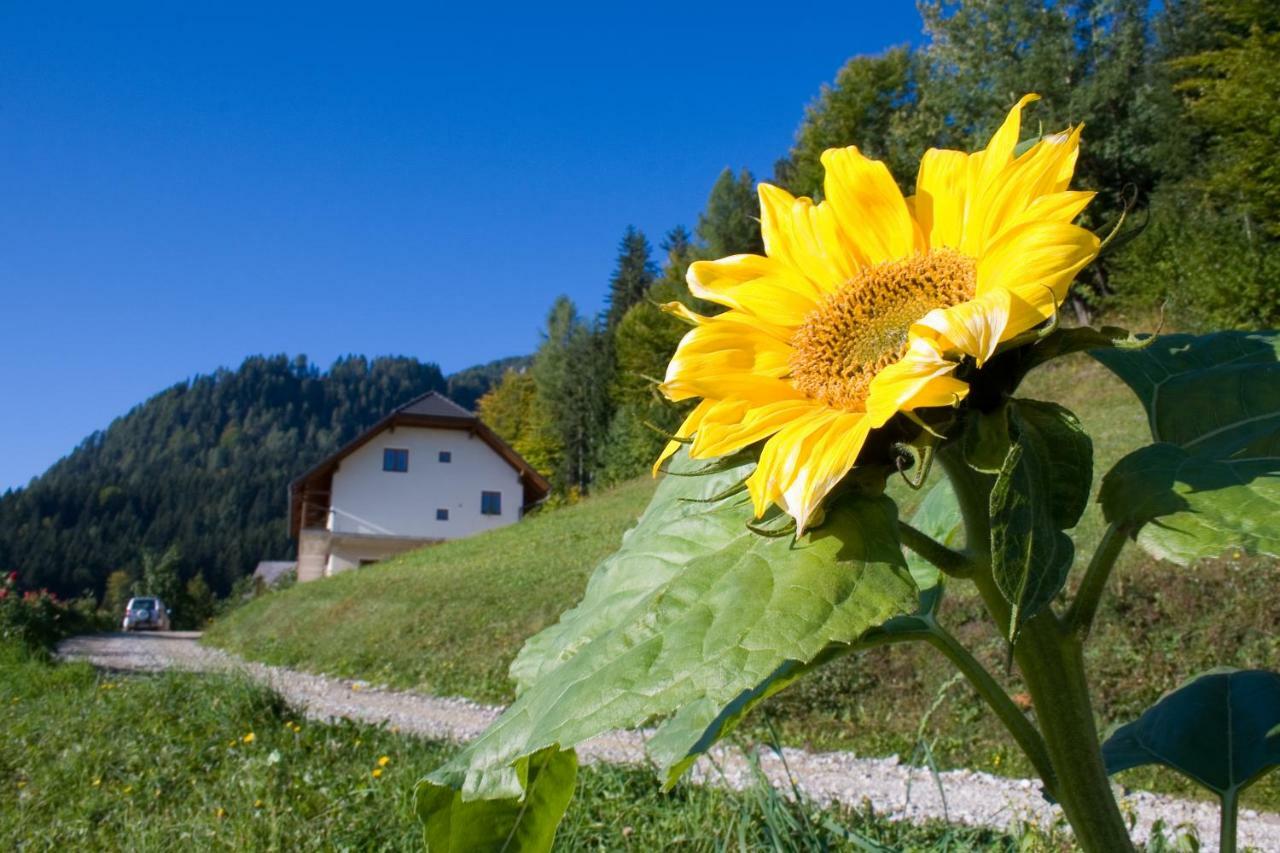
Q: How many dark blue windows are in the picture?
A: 4